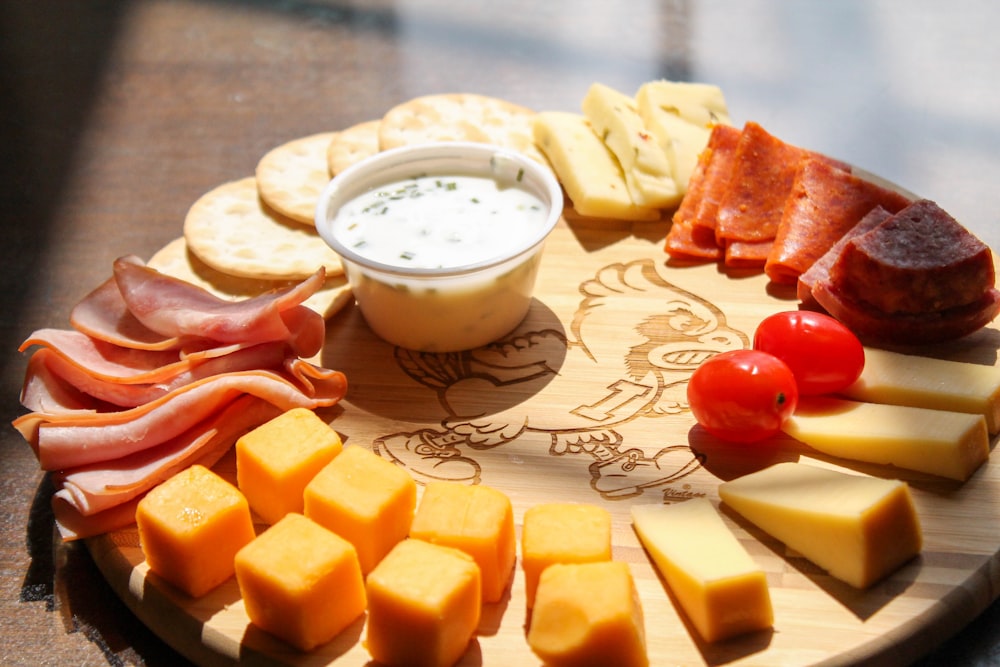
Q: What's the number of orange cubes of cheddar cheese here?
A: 8